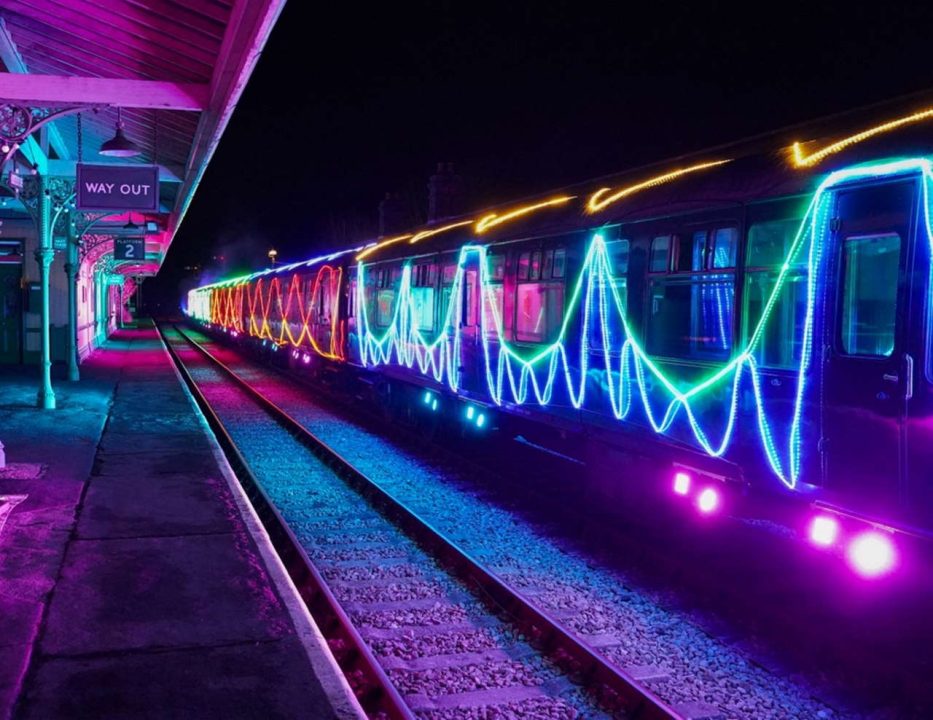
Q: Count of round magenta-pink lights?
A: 4